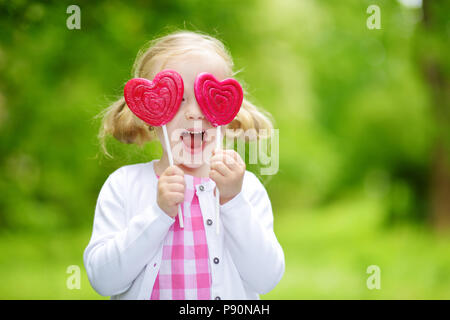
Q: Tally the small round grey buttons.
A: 4